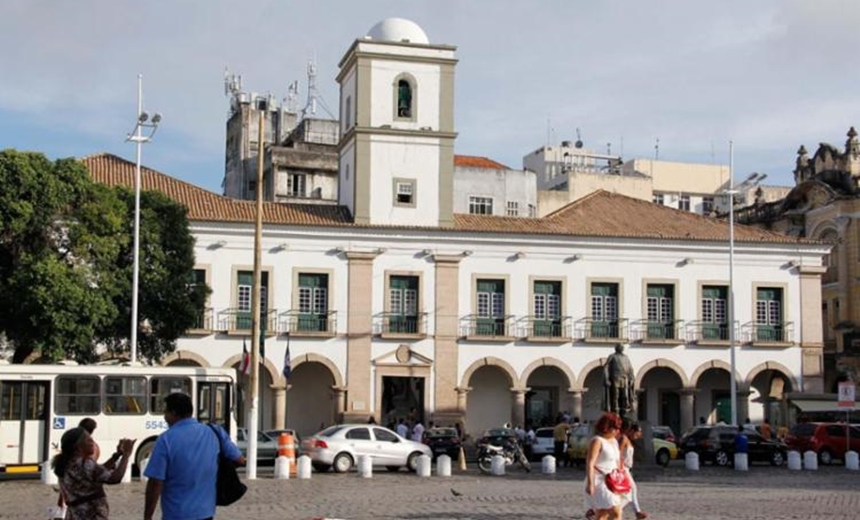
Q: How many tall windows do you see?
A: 10